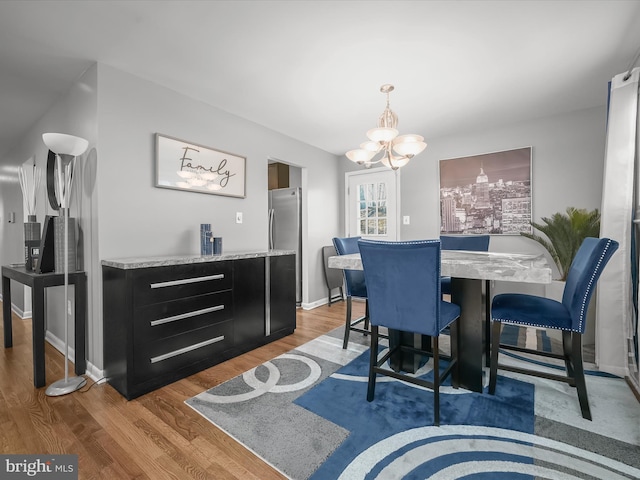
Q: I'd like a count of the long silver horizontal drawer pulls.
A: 3